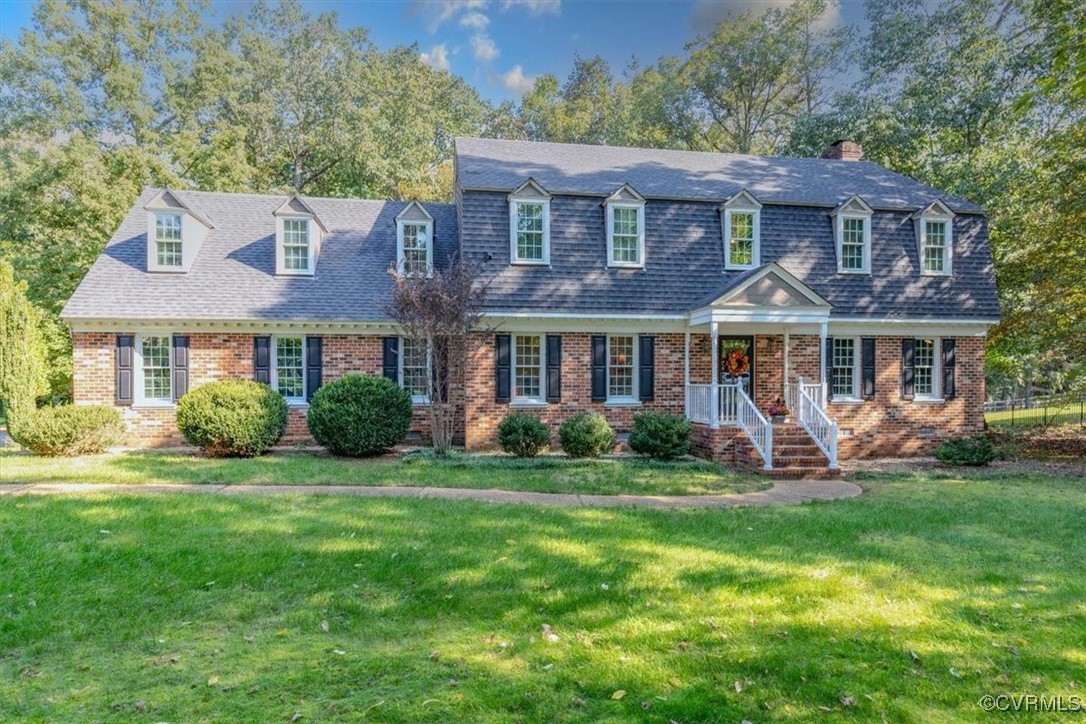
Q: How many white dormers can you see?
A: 8